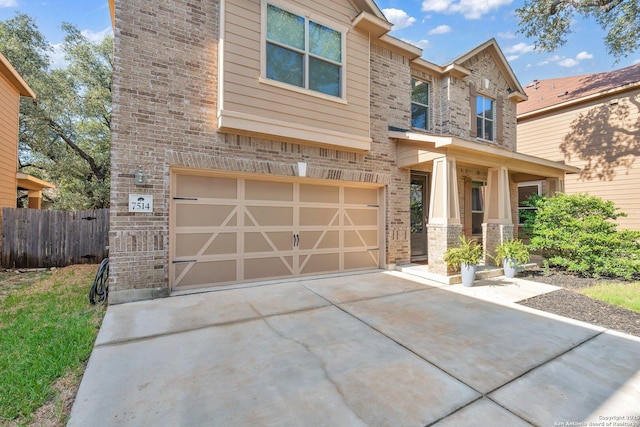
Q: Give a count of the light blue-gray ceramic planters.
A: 2